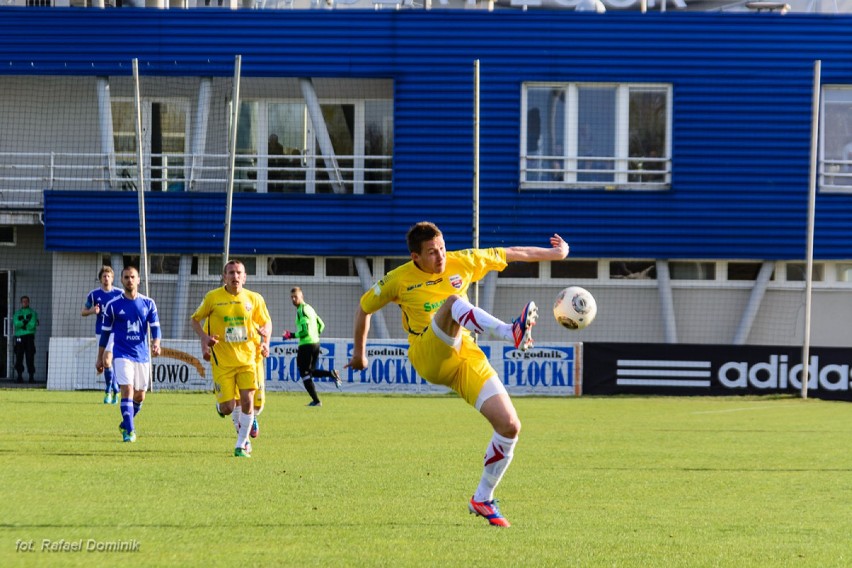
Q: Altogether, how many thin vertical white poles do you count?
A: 4